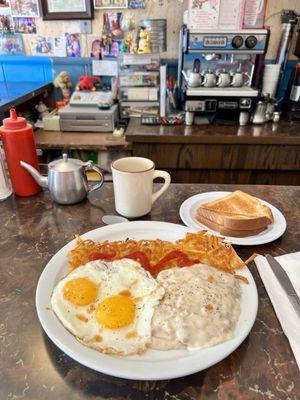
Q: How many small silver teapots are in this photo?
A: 5